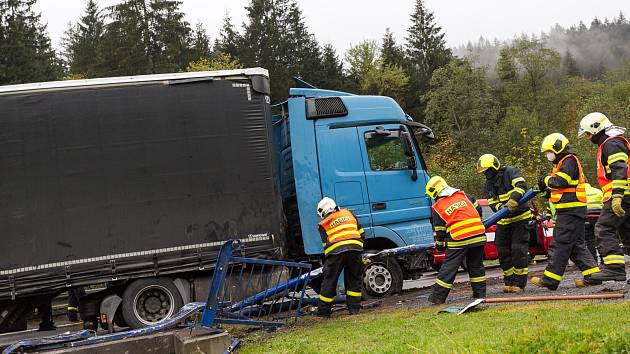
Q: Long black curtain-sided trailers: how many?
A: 1